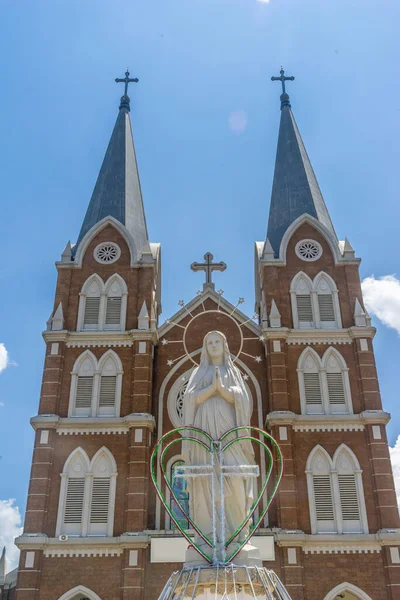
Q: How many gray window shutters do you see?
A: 12